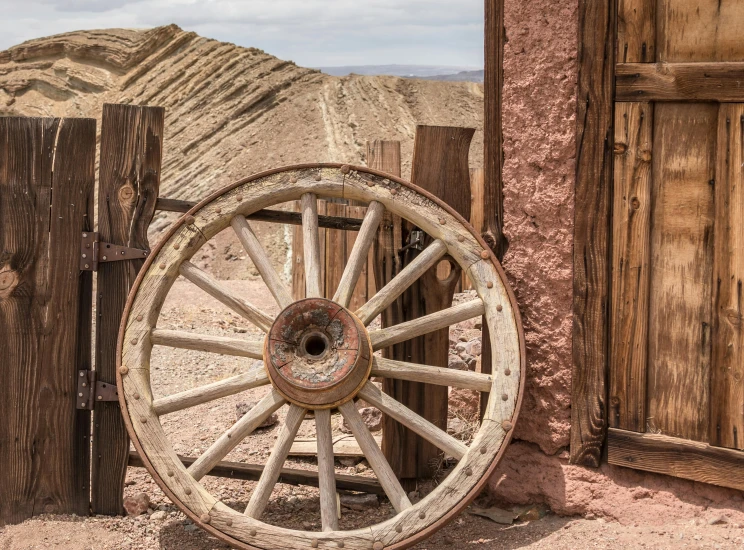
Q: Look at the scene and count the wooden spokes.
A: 14